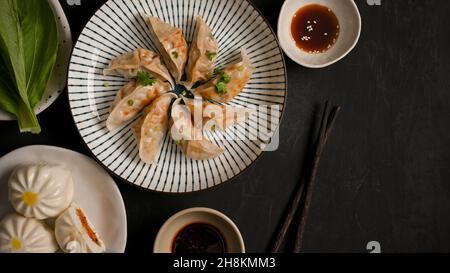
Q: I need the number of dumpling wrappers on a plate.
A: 8